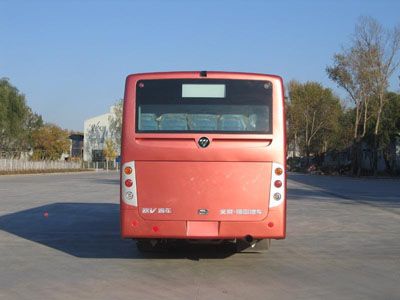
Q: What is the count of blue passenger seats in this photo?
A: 4